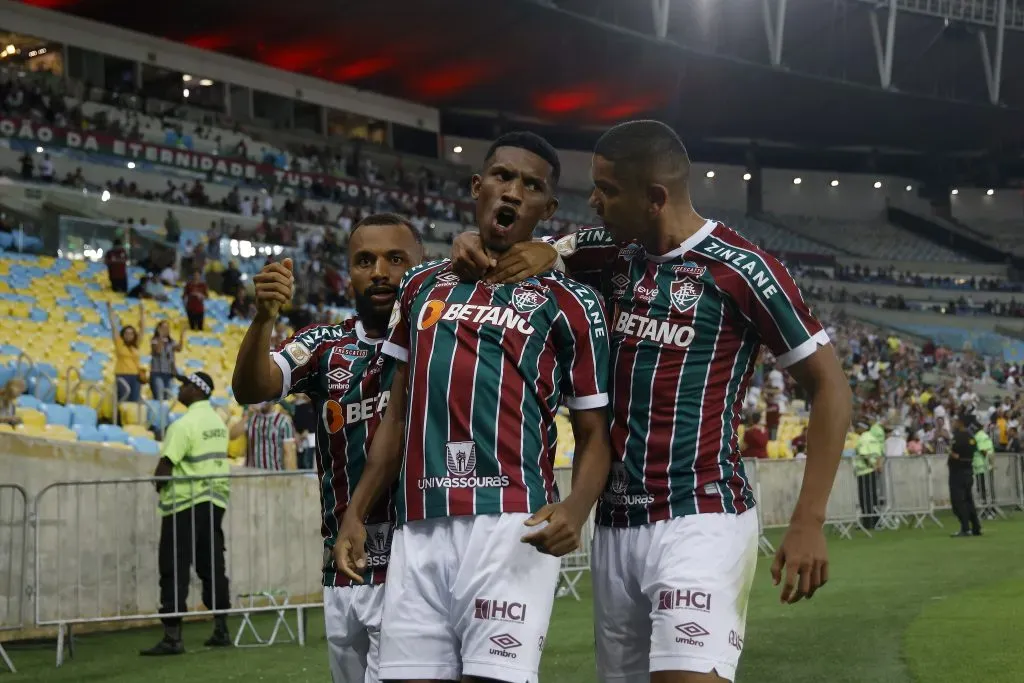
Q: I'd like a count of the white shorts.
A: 3